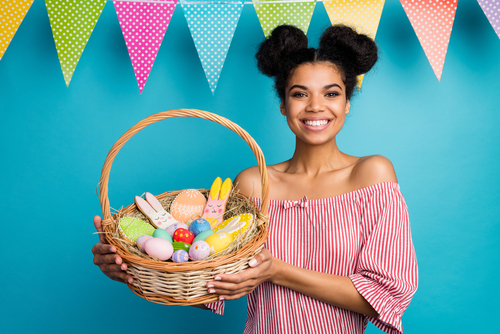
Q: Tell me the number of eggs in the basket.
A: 11